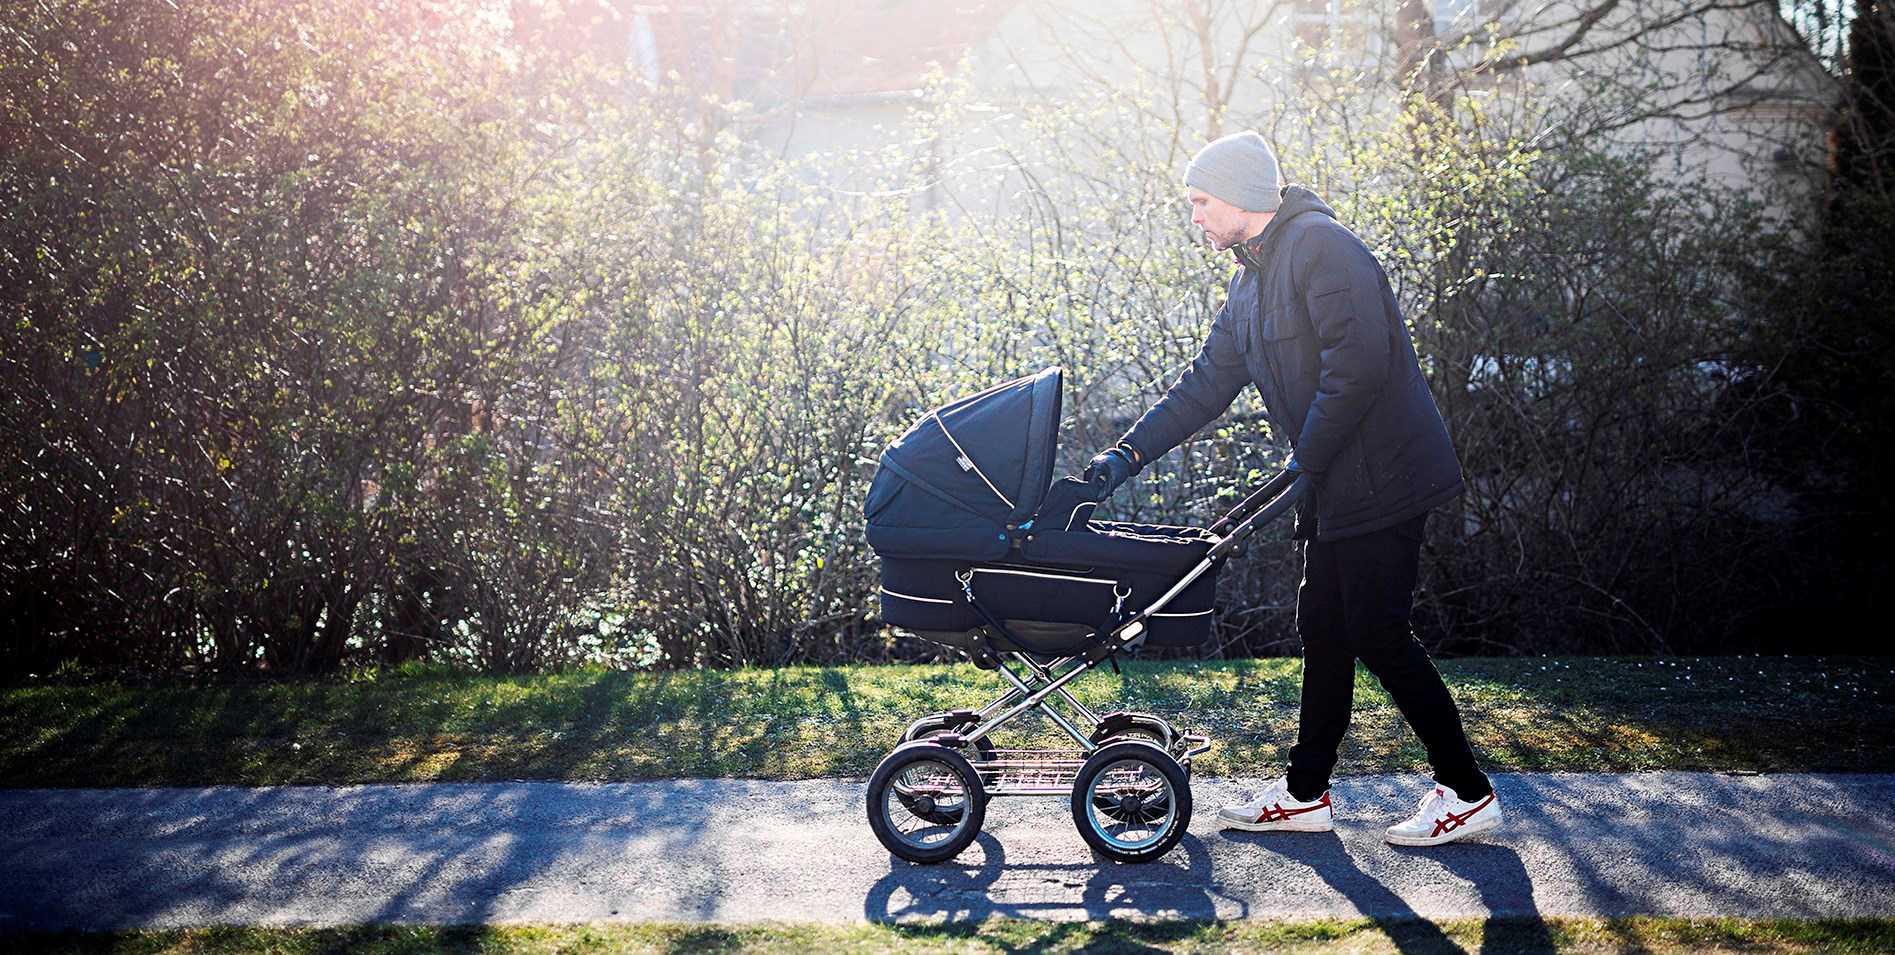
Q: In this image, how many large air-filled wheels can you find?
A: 4